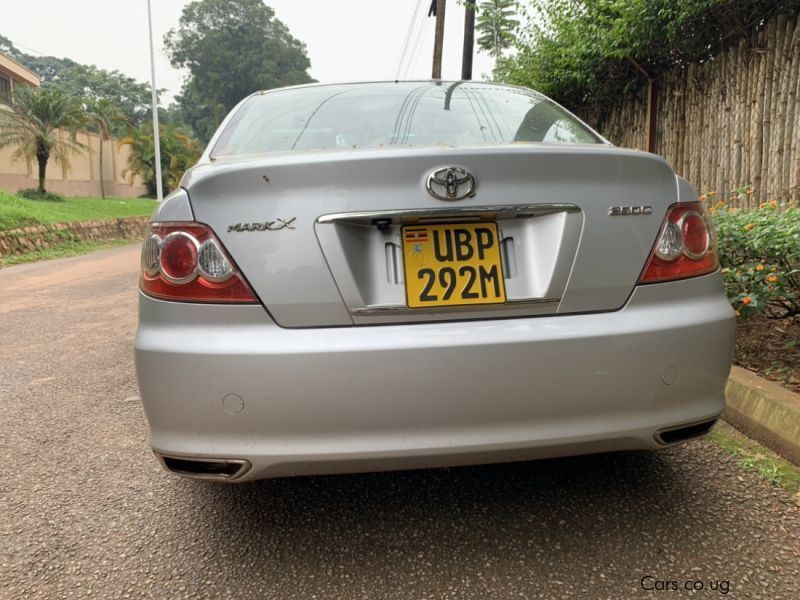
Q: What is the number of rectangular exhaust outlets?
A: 2